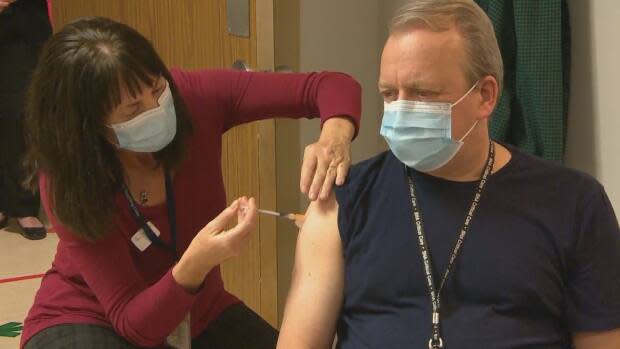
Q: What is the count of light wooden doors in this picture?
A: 1